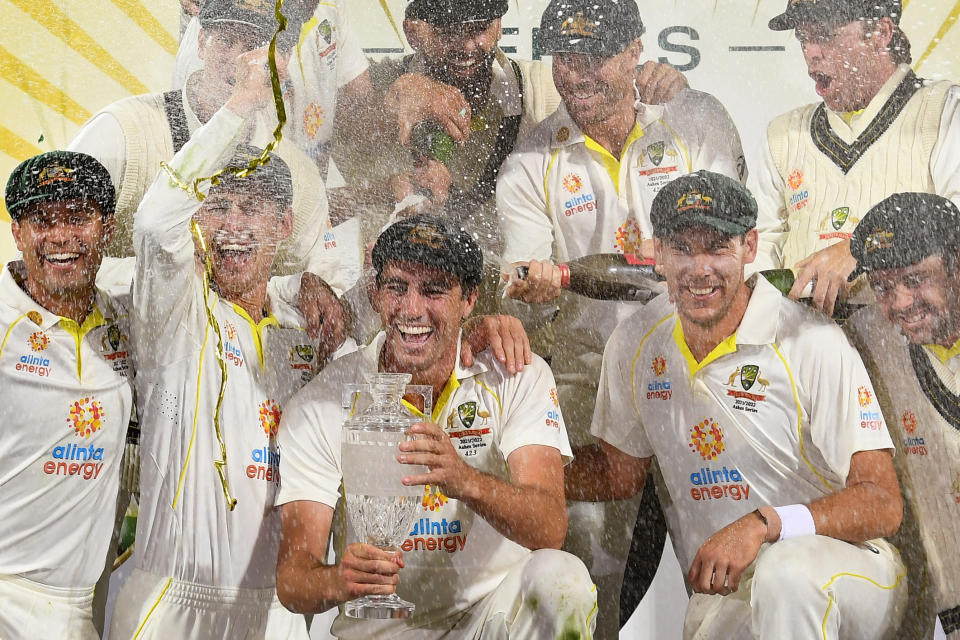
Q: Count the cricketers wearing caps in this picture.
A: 9